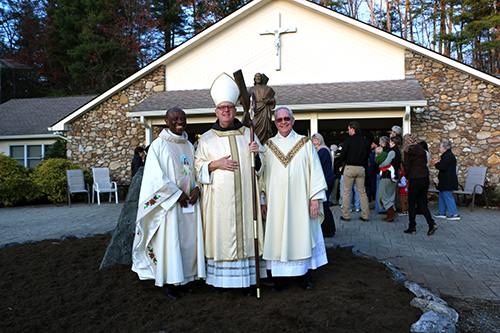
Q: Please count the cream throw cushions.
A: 0